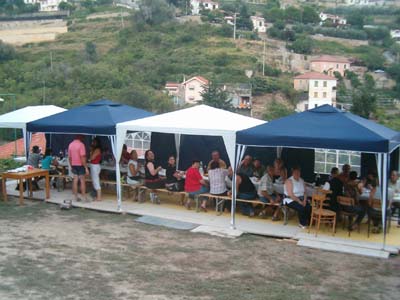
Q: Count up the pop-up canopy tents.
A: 4